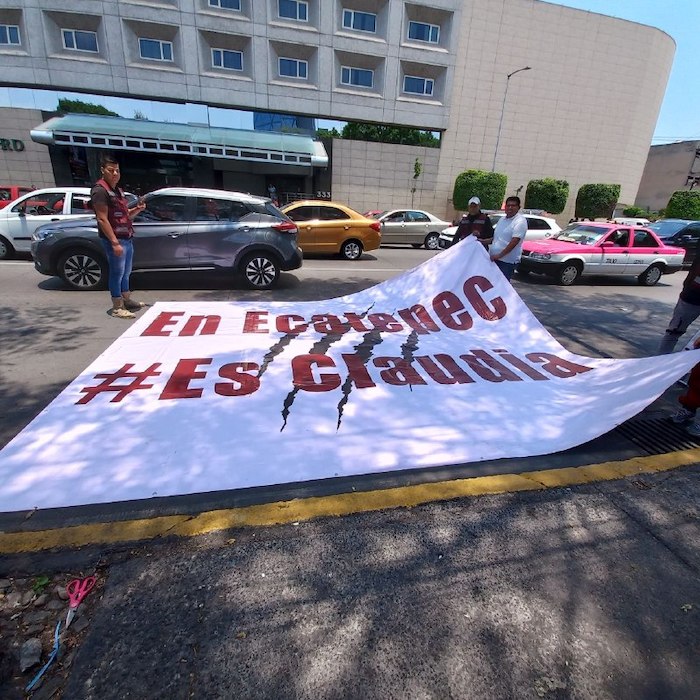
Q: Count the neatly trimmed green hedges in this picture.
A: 4